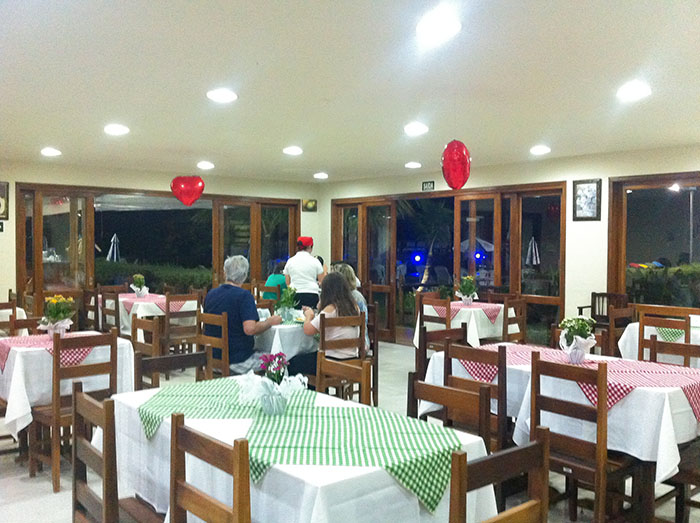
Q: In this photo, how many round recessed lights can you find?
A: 11